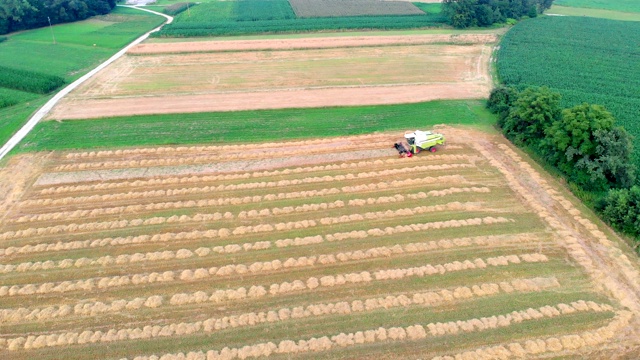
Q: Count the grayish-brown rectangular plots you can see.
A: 1